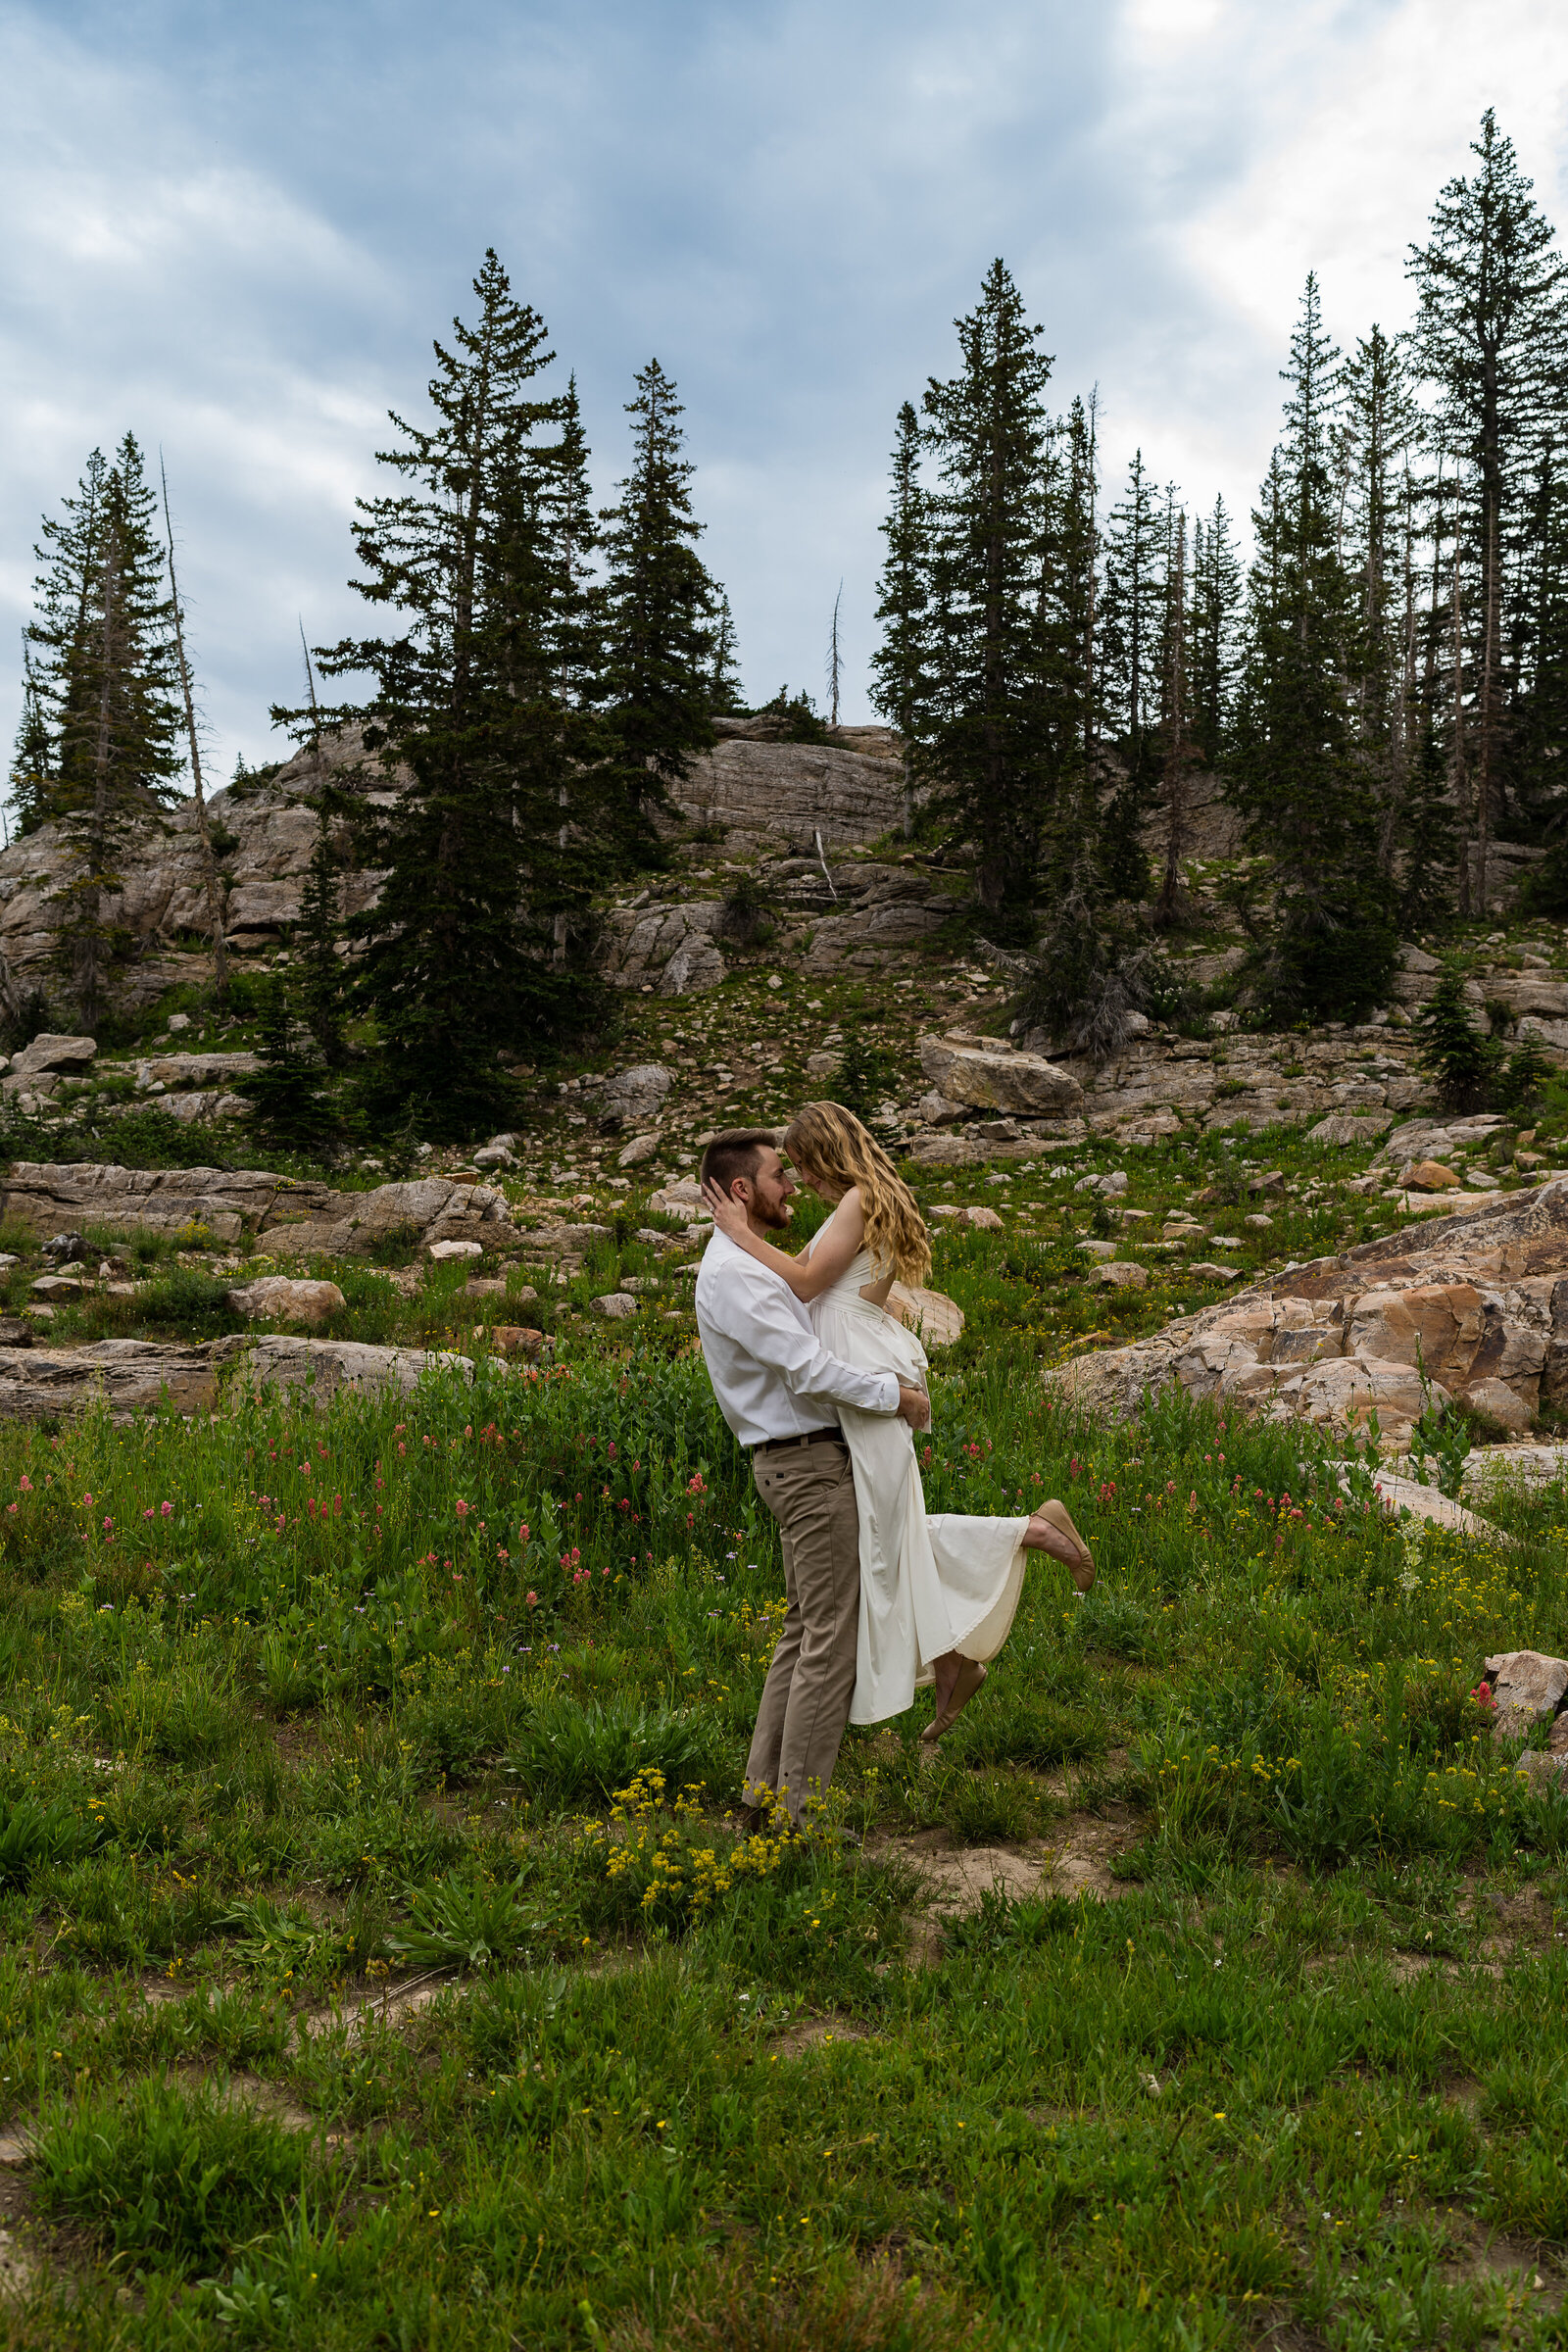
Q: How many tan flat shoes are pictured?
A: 2